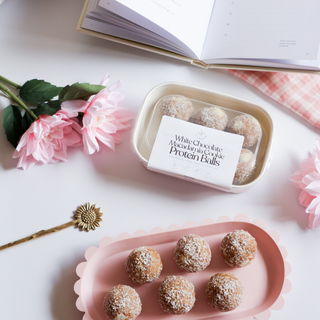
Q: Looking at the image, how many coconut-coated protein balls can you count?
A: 10